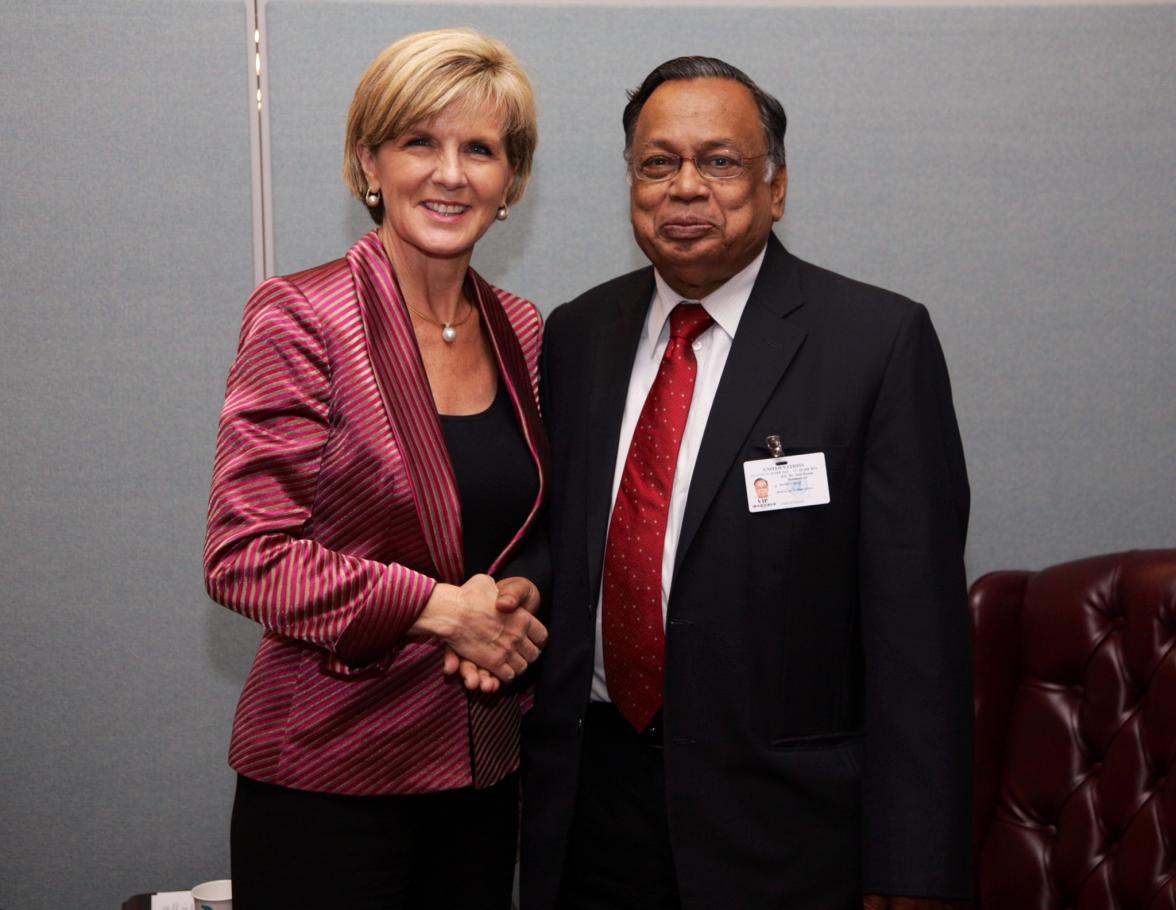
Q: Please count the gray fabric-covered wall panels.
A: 2